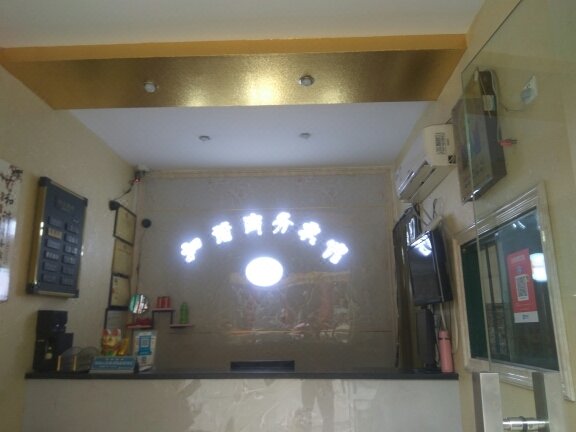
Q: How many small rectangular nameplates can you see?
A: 12